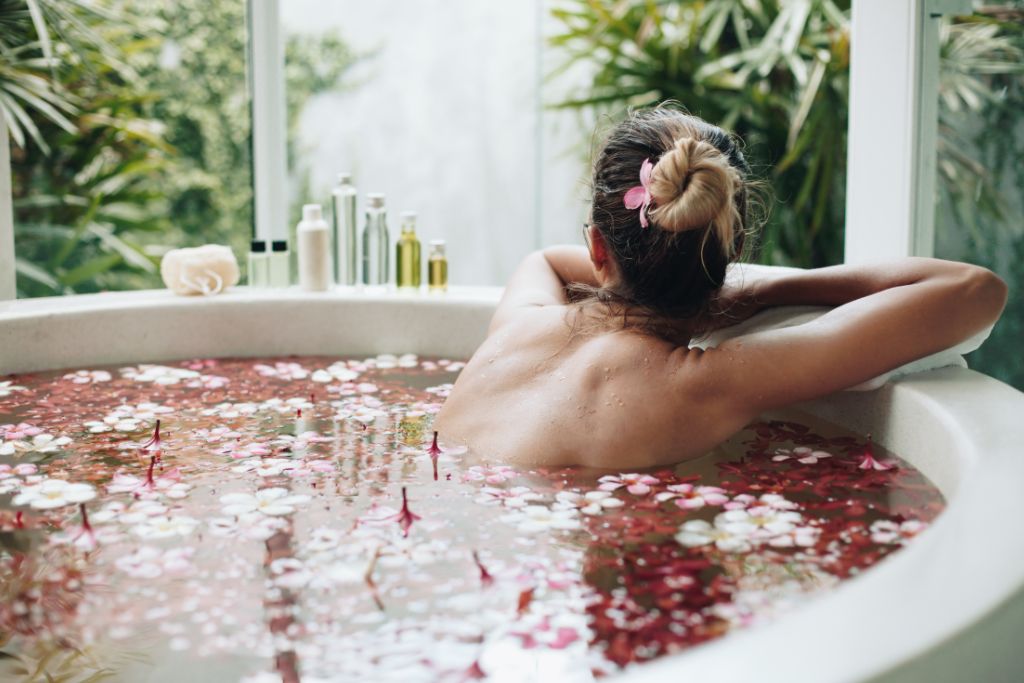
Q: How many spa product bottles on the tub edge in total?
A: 7